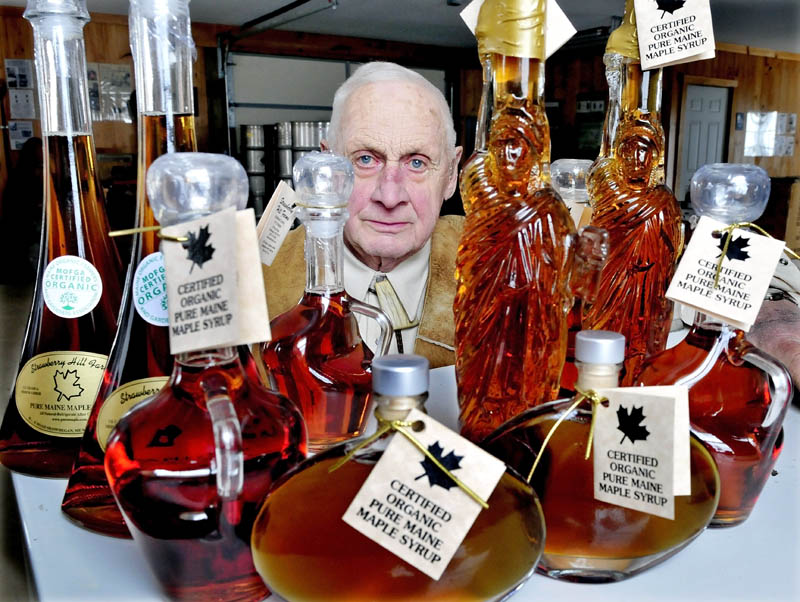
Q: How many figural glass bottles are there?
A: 2